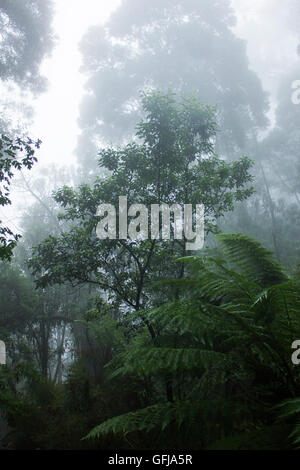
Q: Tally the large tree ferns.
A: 1